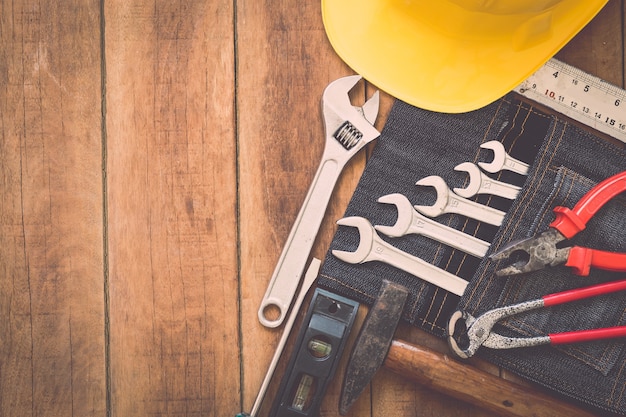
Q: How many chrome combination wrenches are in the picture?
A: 5